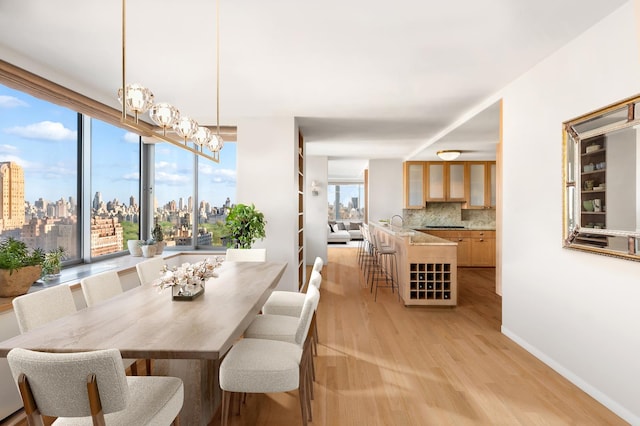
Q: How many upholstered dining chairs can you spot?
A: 8